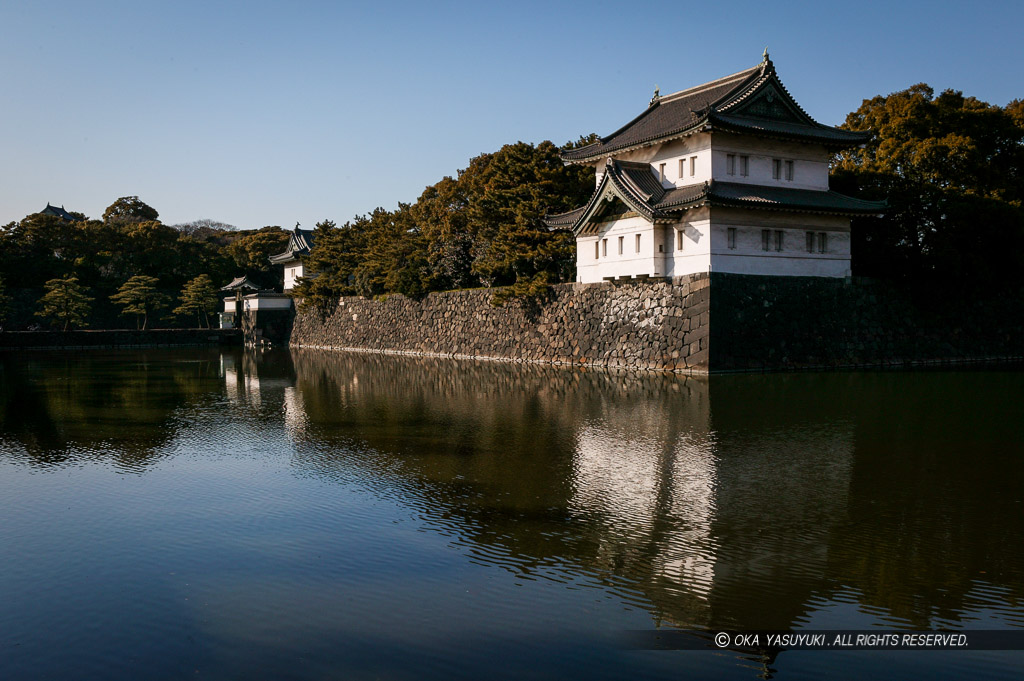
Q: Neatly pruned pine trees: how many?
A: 3